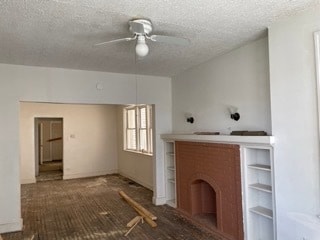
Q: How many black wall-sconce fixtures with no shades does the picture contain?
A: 2